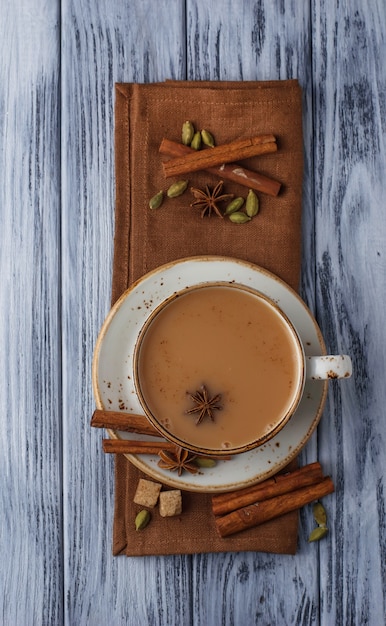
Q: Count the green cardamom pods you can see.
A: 12